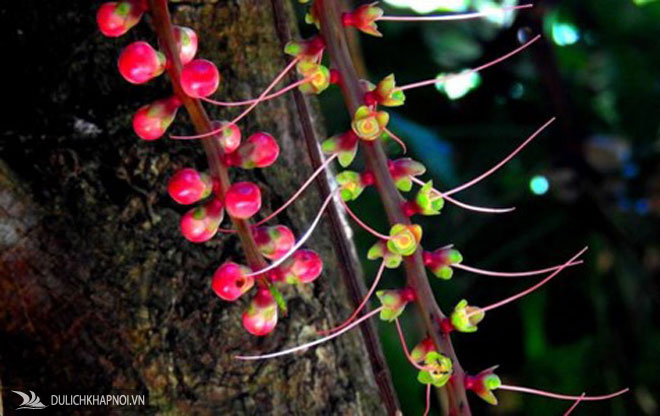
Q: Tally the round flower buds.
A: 14